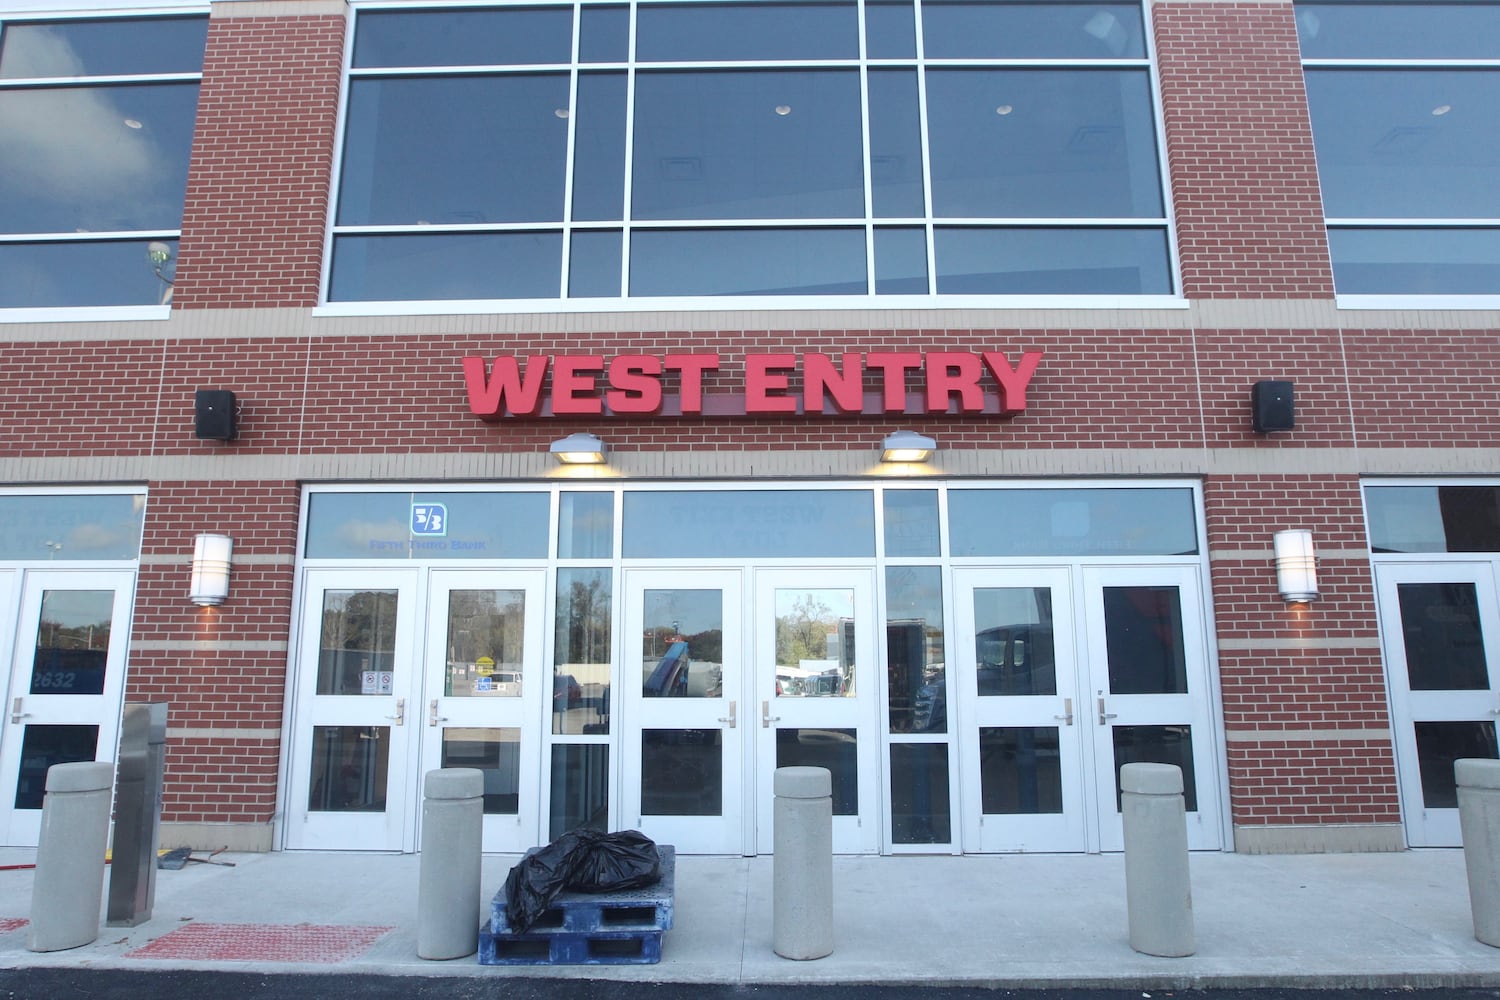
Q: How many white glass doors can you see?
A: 8